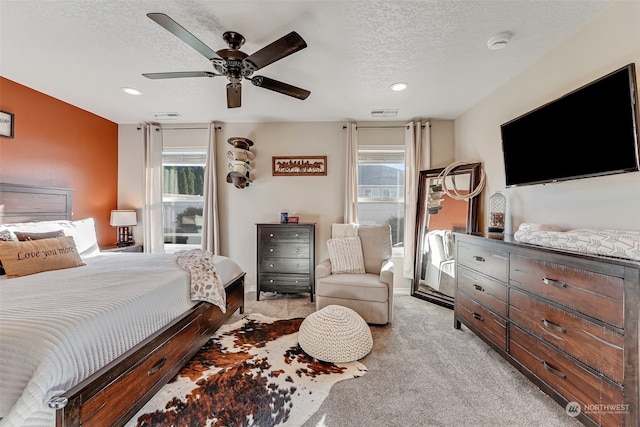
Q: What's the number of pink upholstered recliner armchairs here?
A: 0